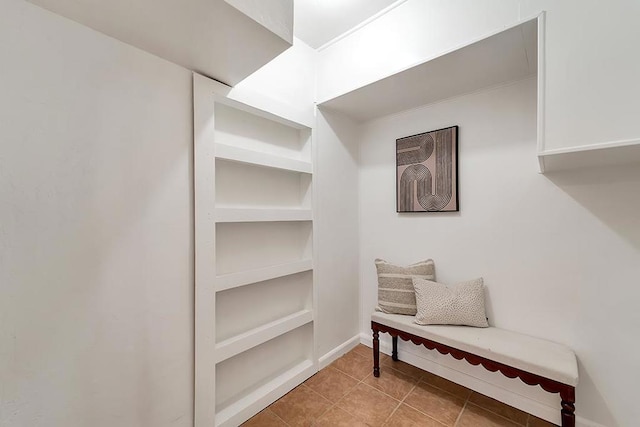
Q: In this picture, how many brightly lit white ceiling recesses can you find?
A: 1